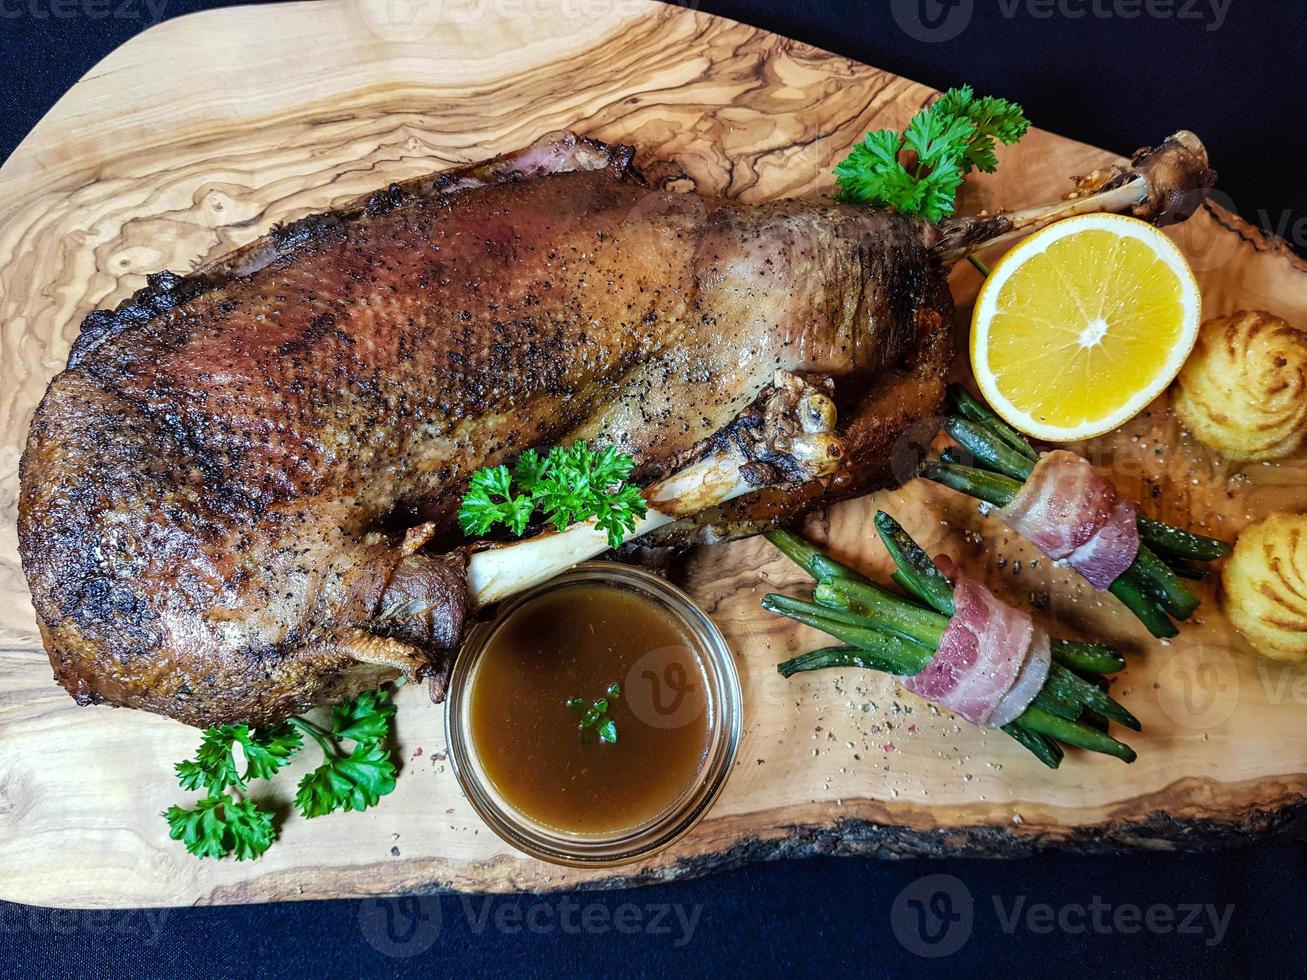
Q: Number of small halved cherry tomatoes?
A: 0